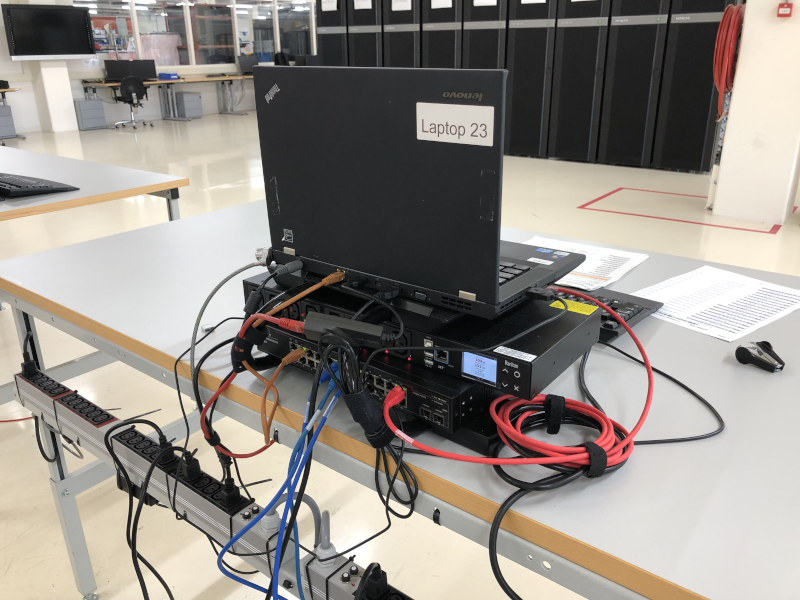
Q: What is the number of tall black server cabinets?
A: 9